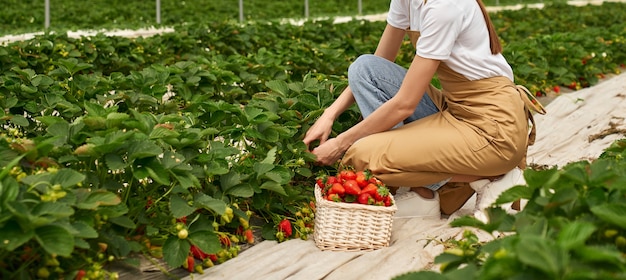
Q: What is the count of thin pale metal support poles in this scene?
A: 5